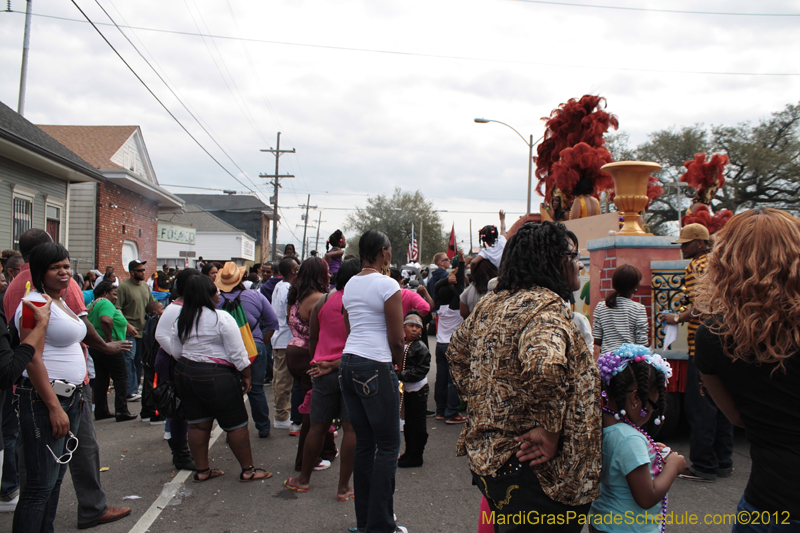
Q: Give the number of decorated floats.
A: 1